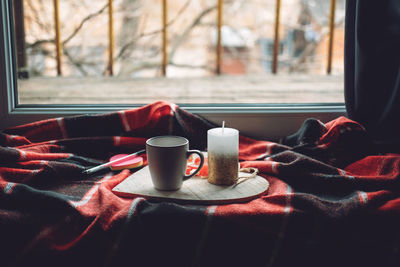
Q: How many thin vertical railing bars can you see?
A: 6